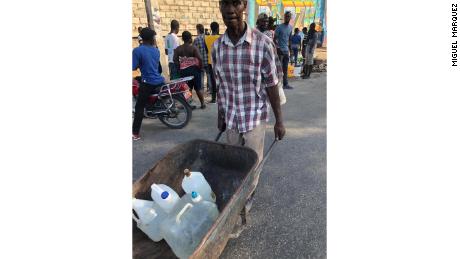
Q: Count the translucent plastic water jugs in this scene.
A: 4